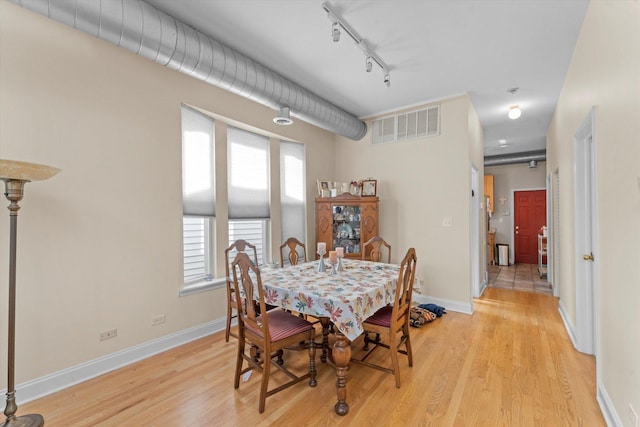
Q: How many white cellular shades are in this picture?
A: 3